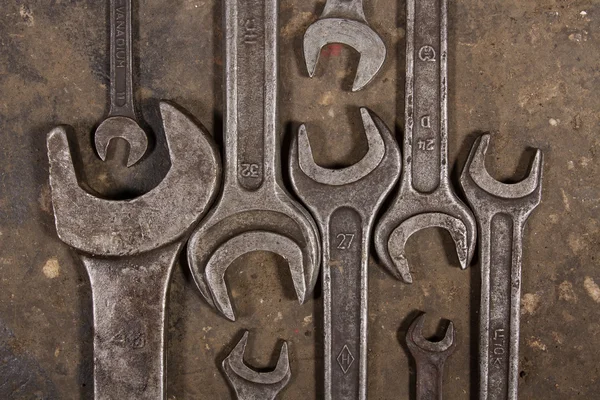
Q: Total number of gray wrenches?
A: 9